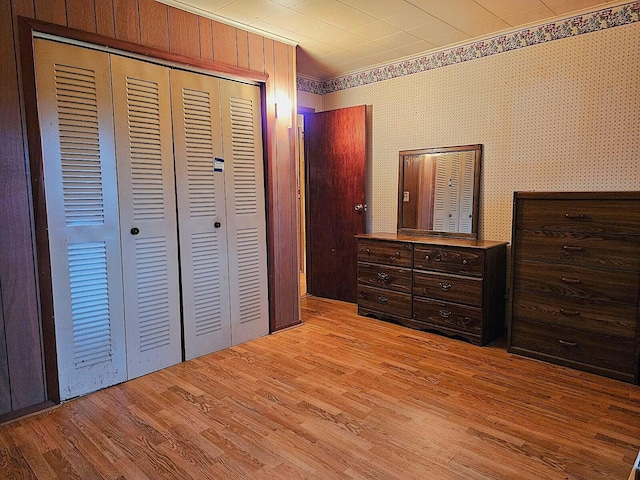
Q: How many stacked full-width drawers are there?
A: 5